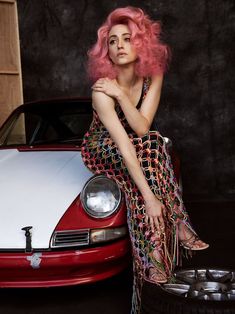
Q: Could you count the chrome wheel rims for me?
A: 1